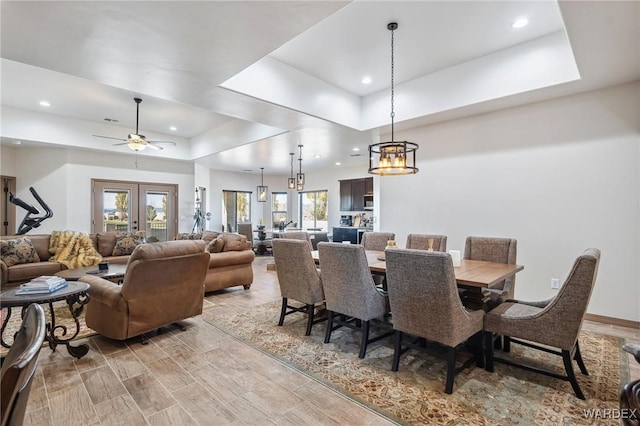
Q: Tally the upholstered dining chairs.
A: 8